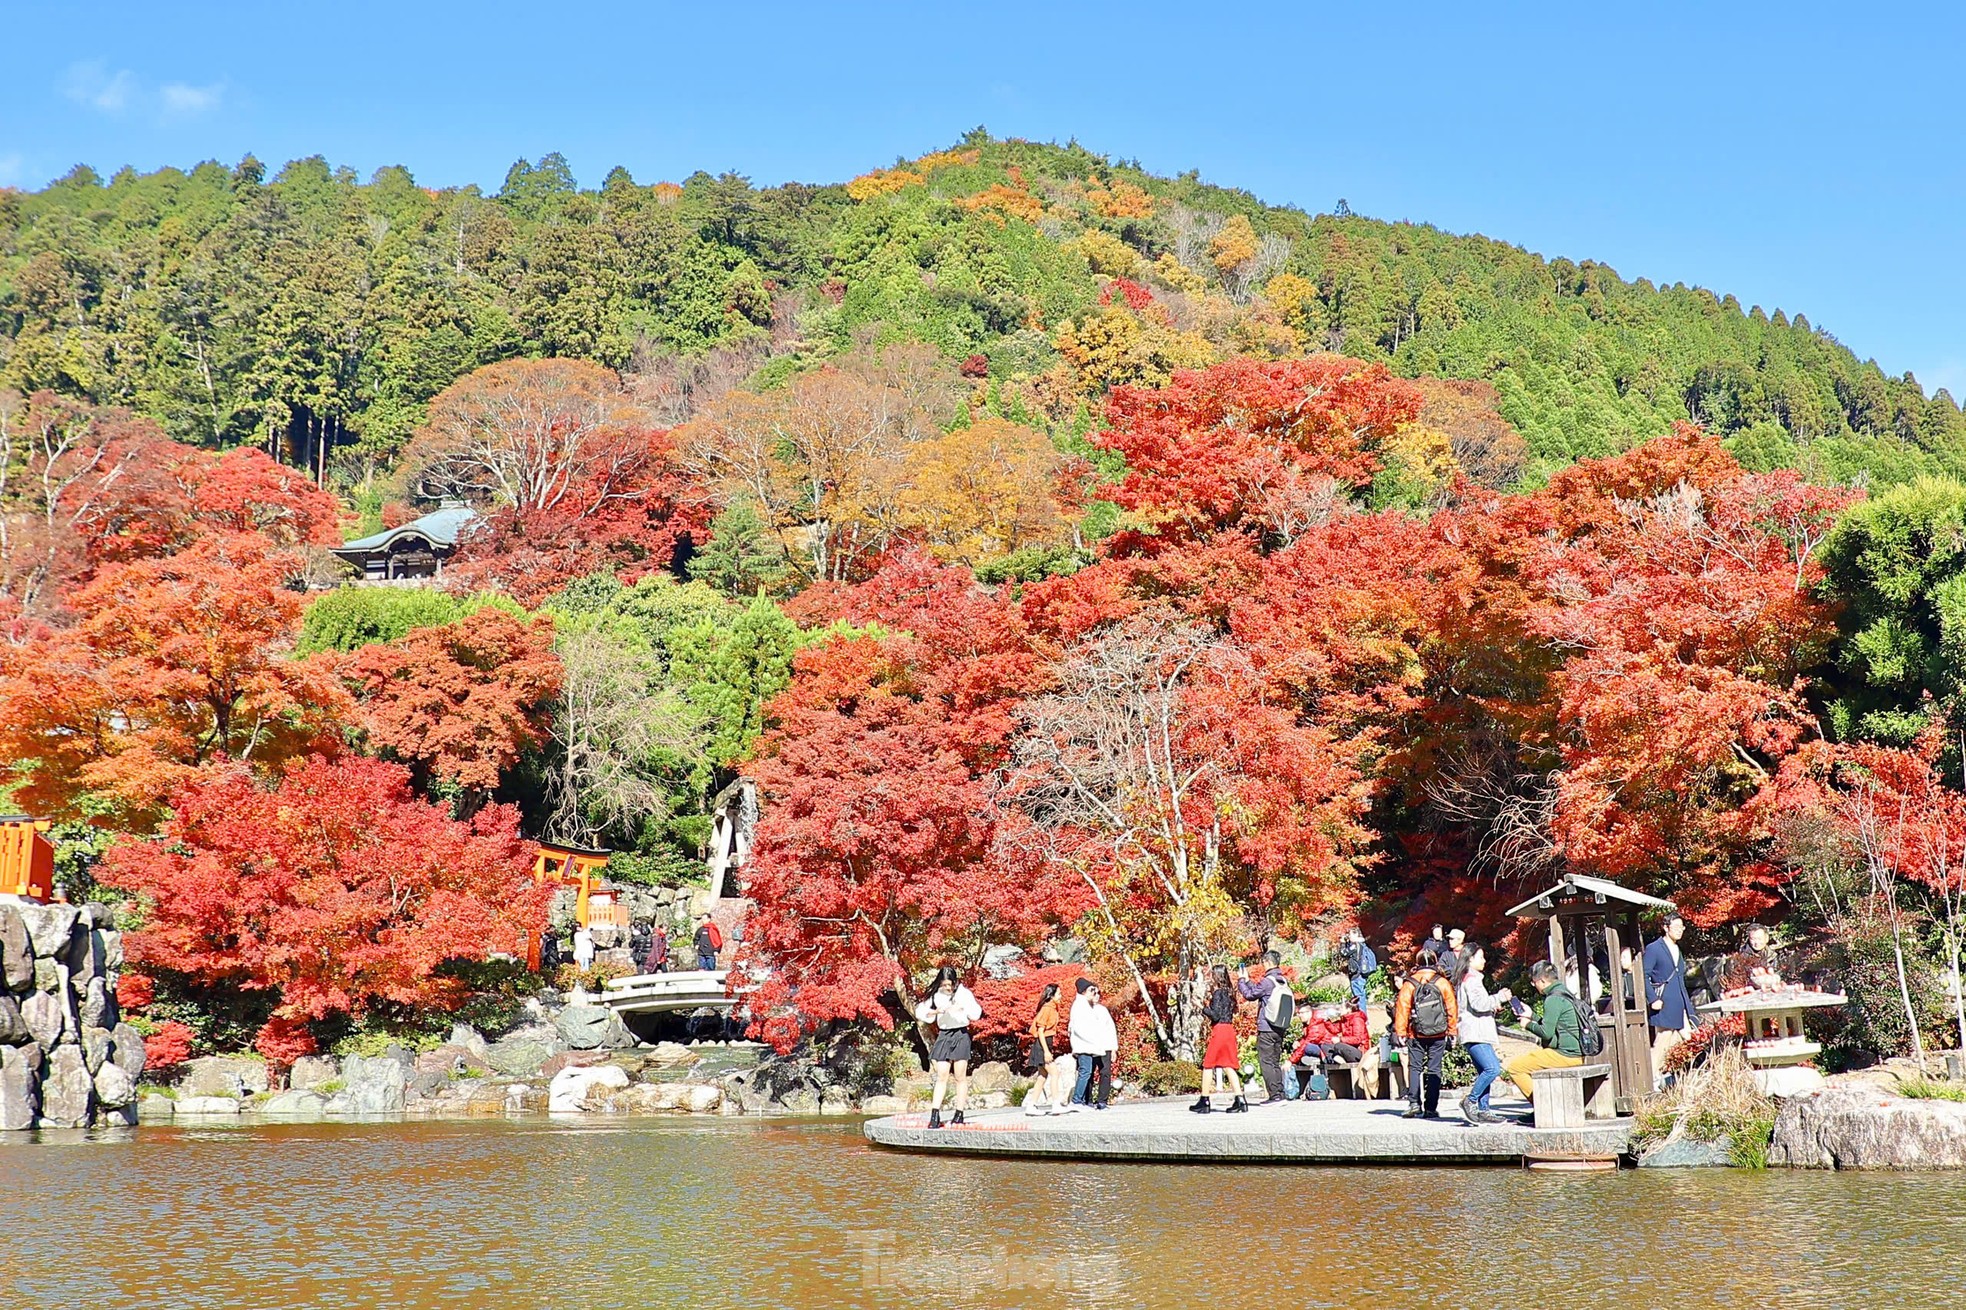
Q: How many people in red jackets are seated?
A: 2